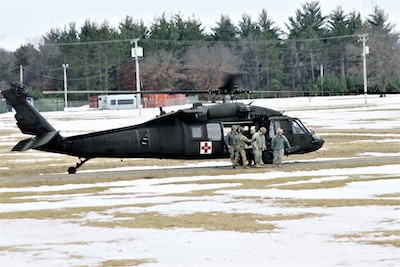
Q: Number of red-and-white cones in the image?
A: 0